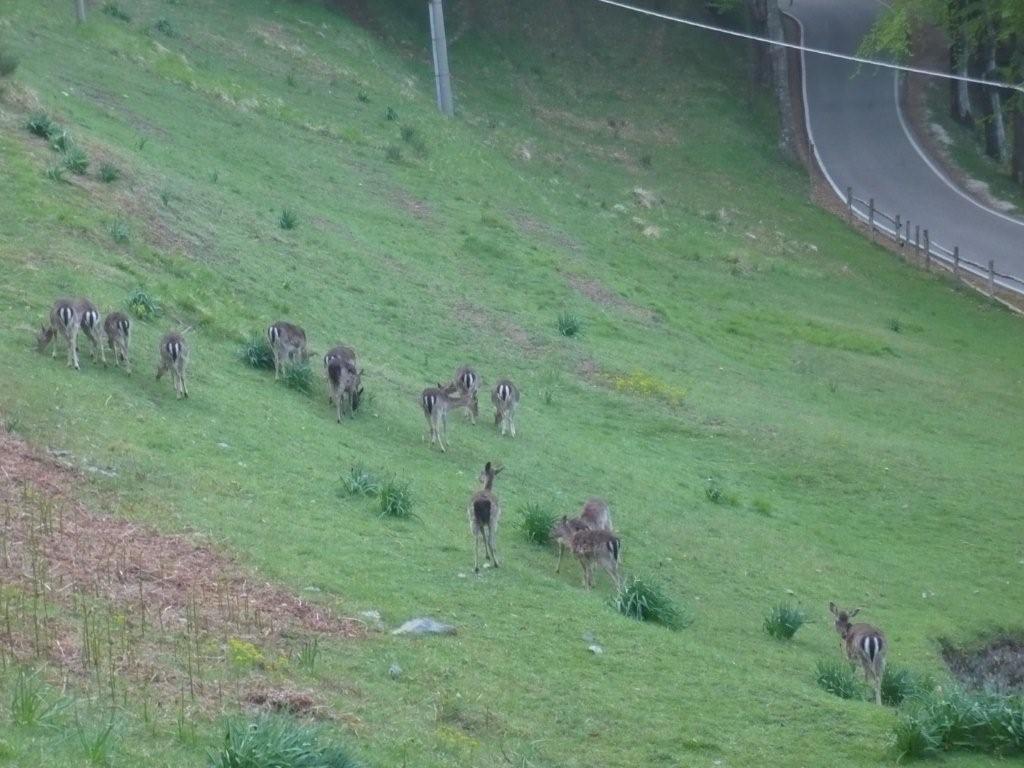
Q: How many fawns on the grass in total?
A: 14